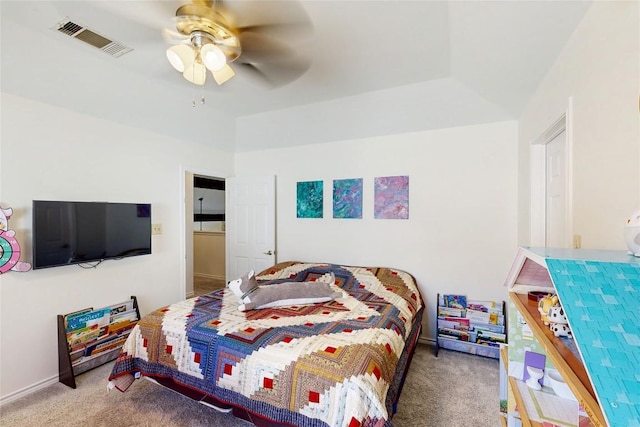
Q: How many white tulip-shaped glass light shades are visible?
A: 4